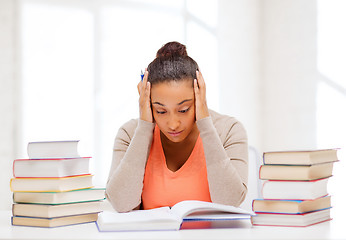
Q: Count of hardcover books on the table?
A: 12